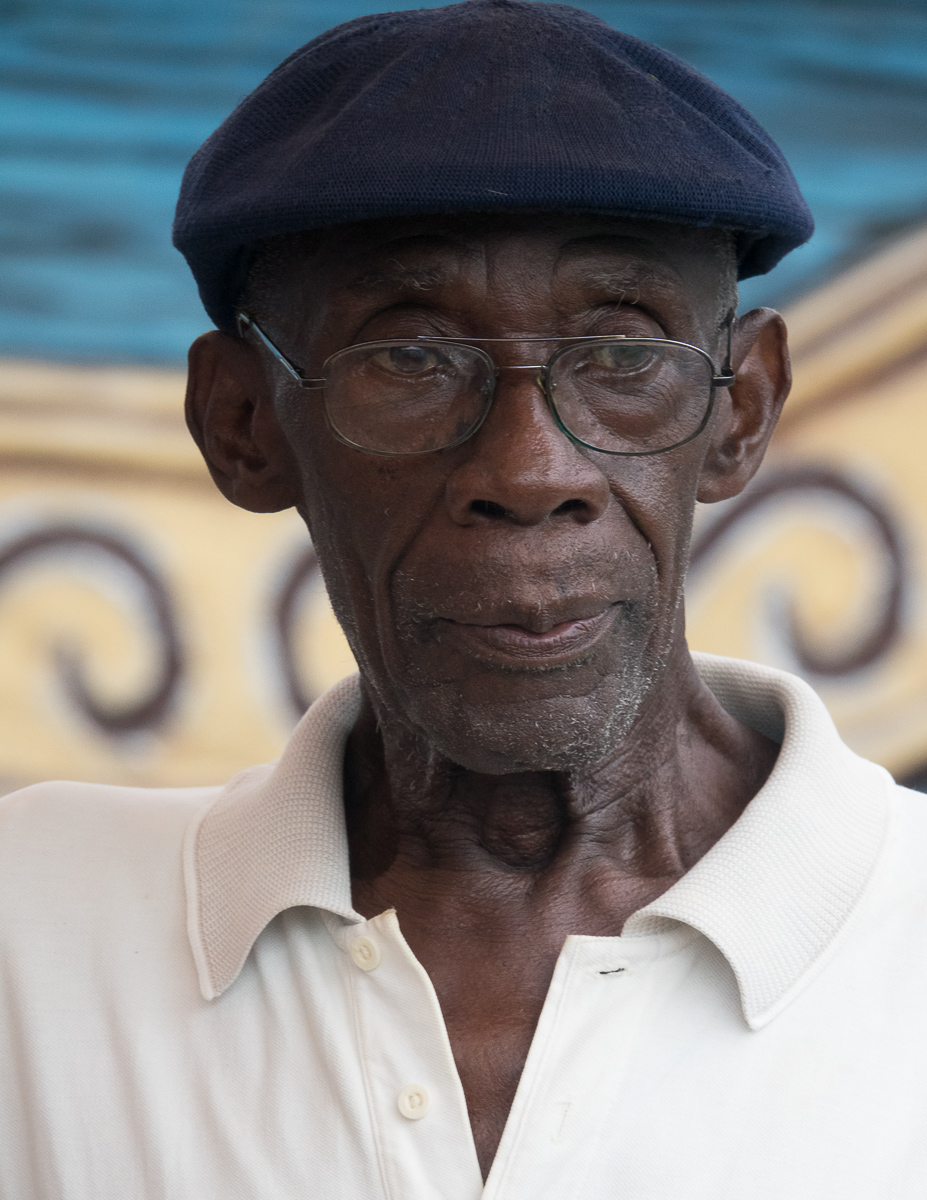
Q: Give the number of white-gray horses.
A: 0